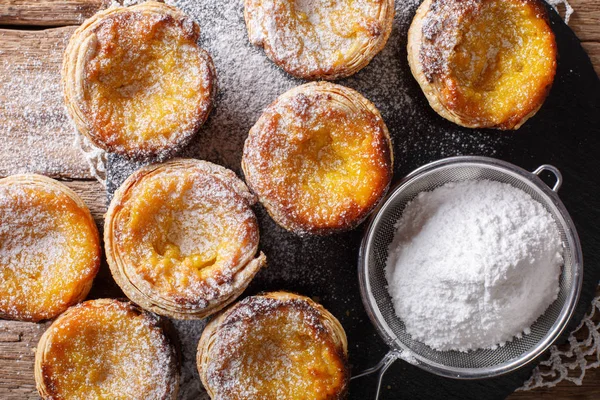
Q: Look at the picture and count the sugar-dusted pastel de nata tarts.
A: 8